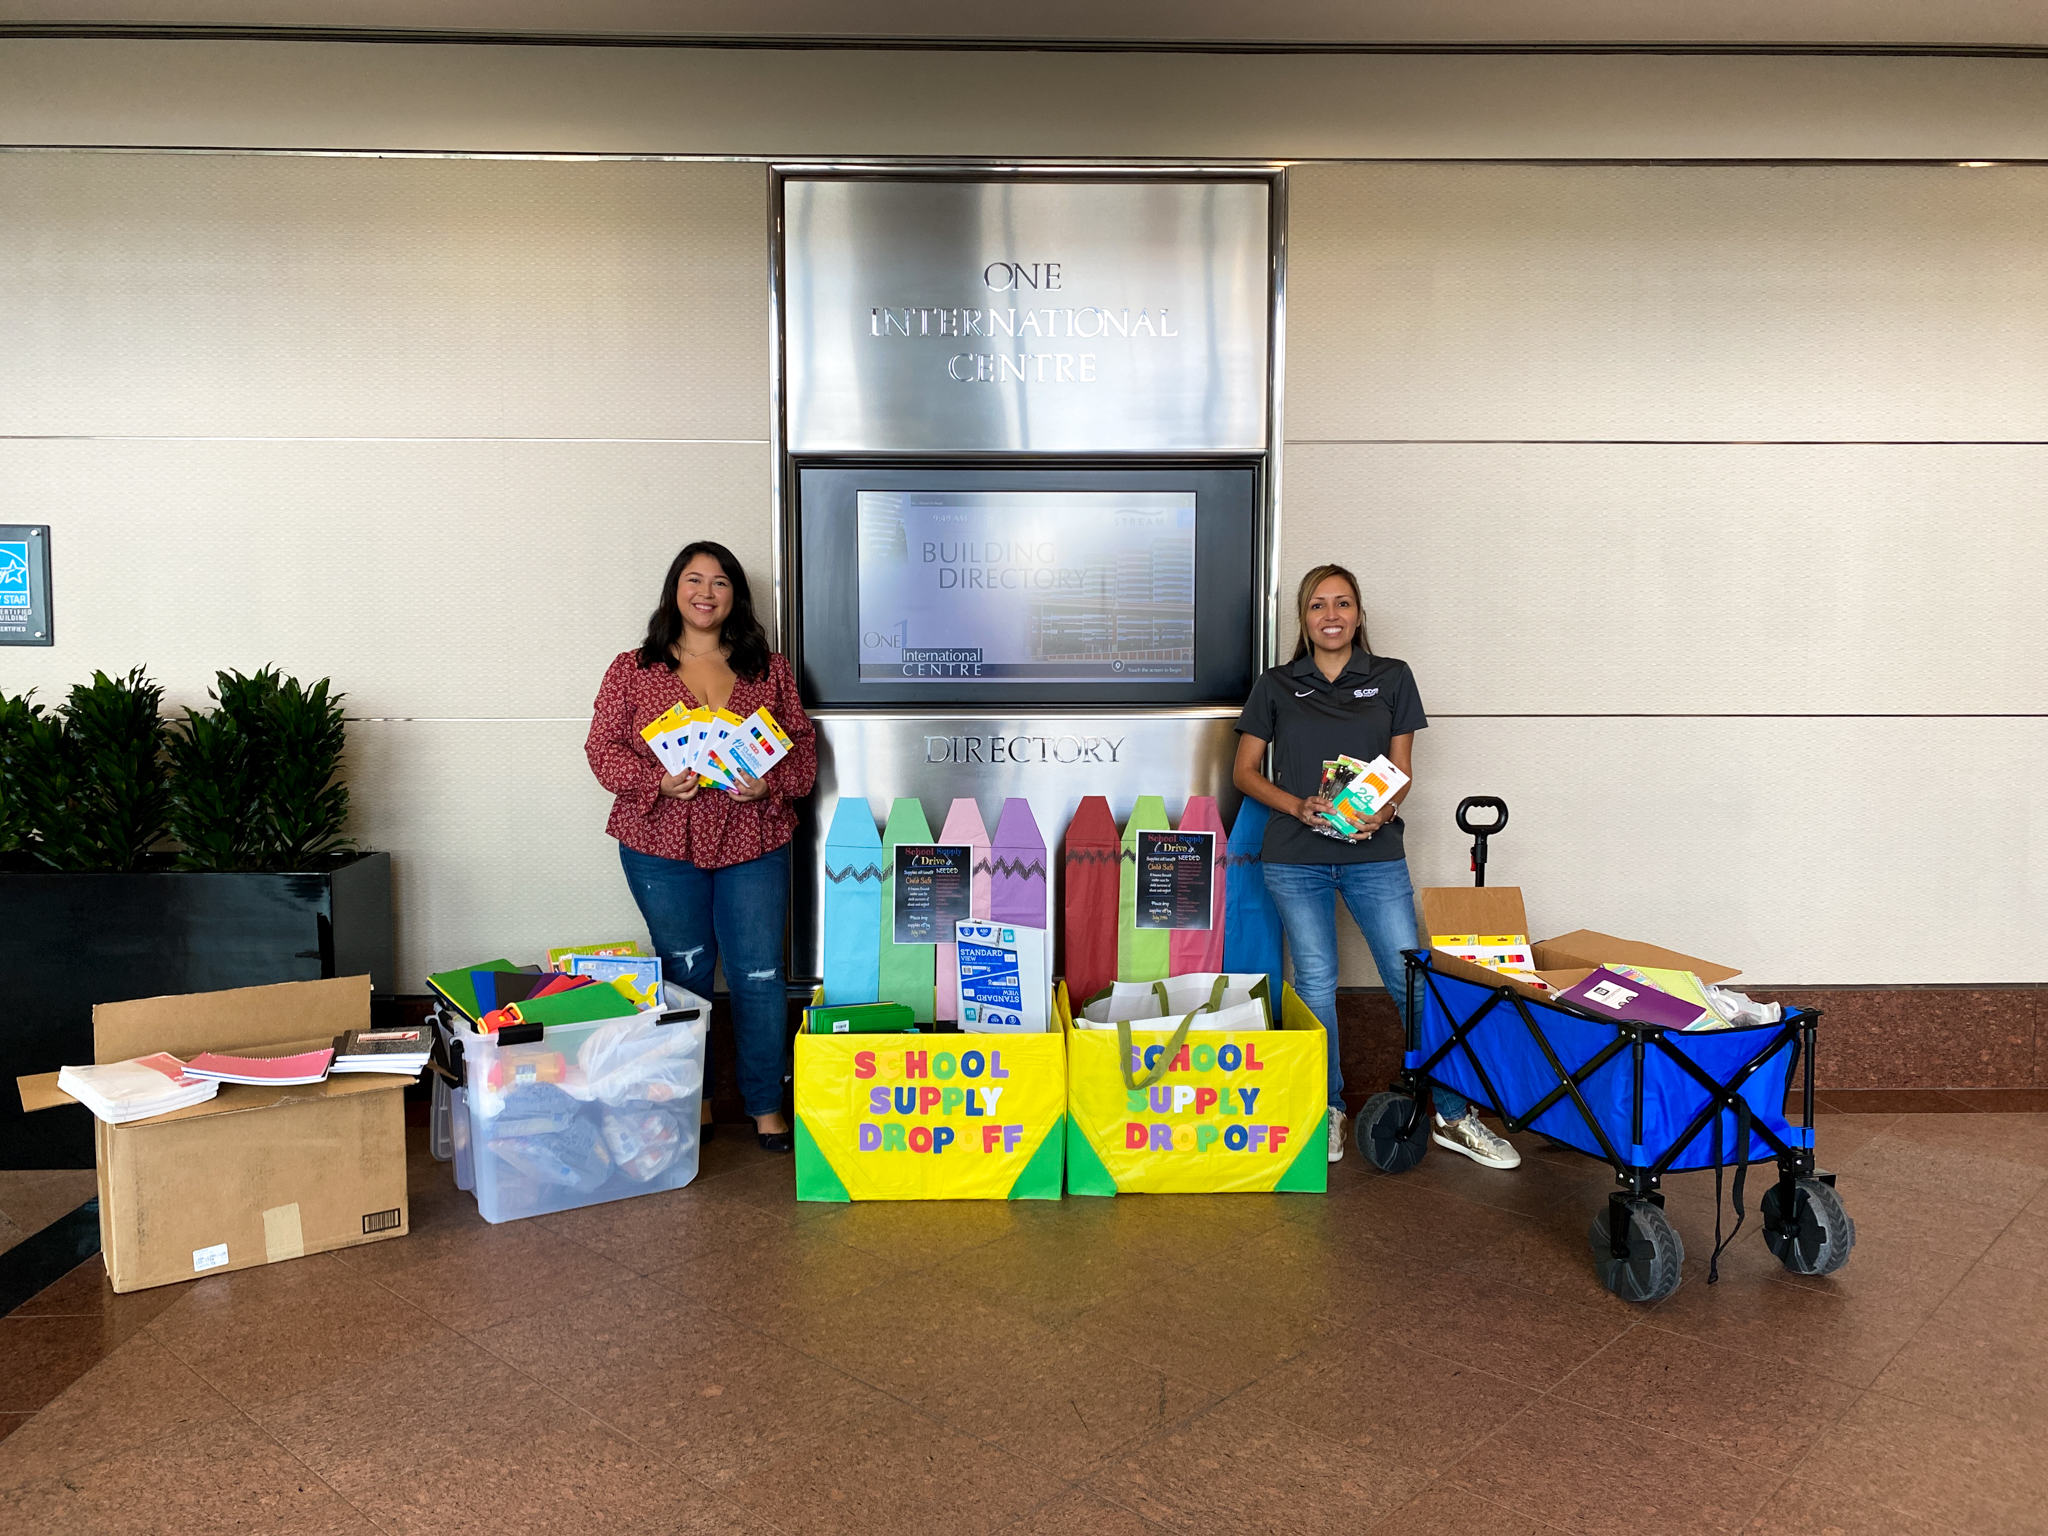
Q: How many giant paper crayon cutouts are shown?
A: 8